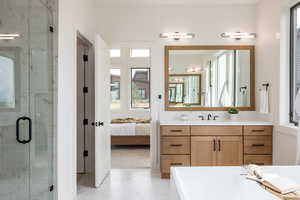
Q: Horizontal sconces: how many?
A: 2